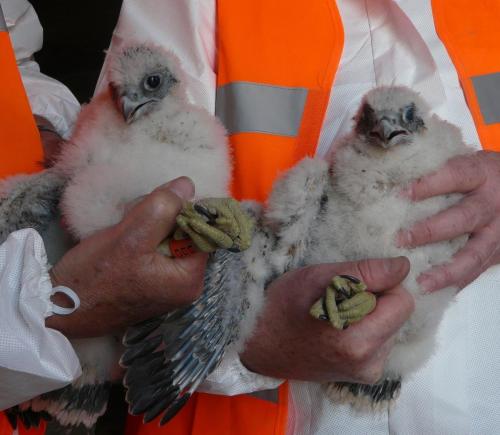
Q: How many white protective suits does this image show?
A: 2